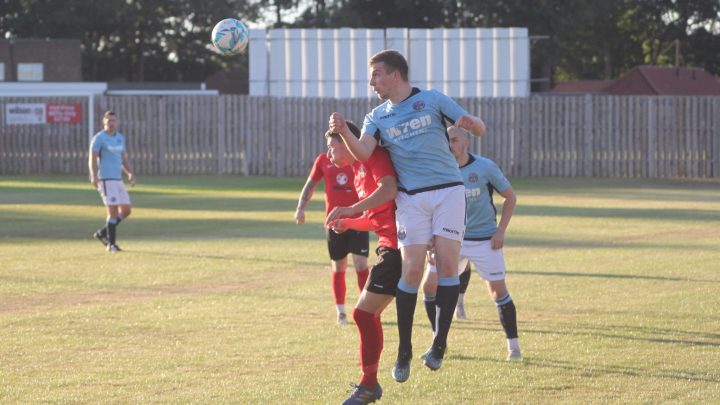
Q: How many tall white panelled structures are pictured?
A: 1